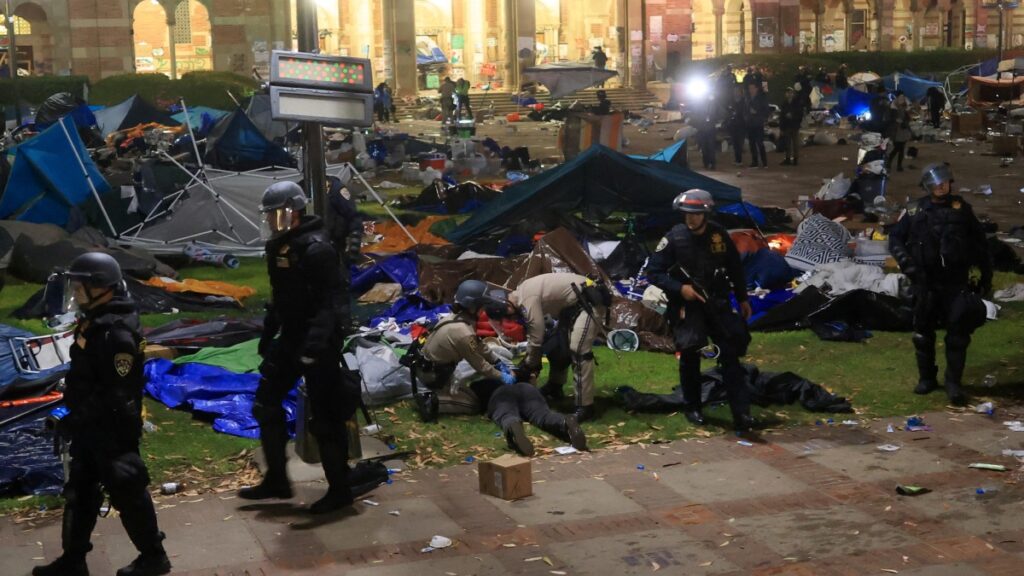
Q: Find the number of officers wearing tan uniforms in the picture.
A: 2